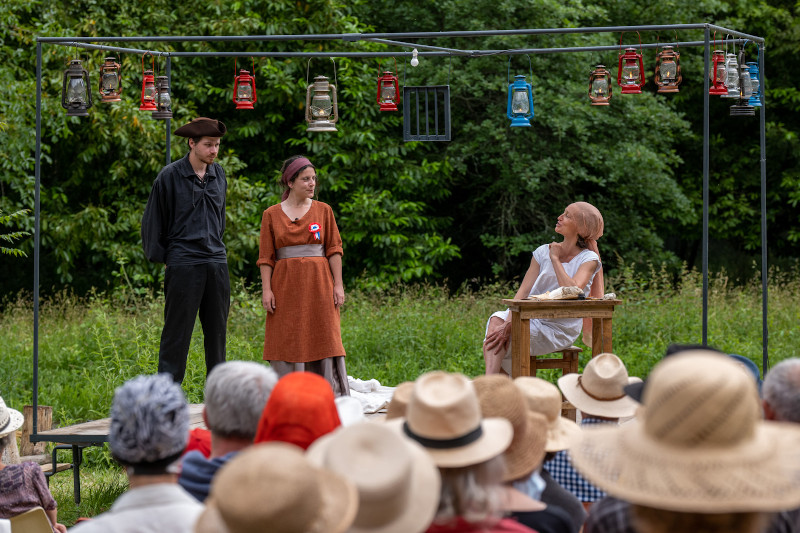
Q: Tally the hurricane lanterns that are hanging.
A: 15